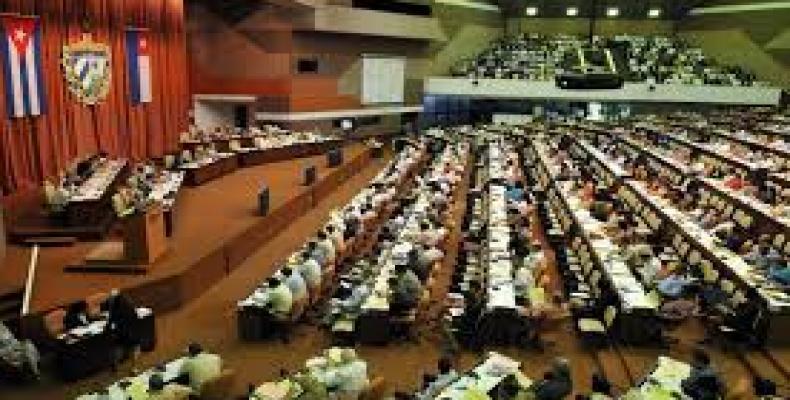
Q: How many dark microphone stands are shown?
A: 3